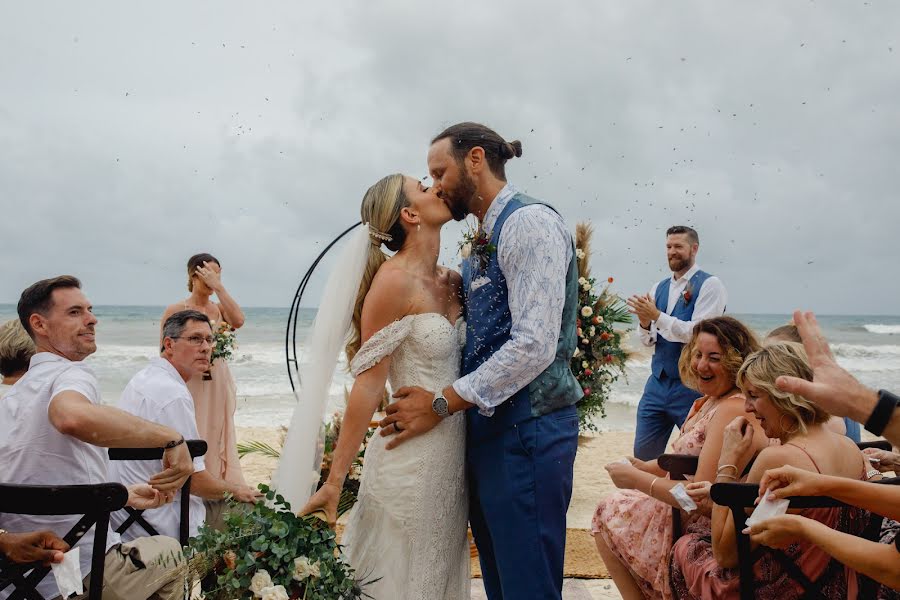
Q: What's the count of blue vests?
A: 2